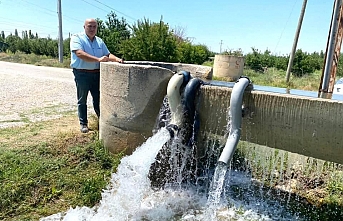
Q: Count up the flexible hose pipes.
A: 3